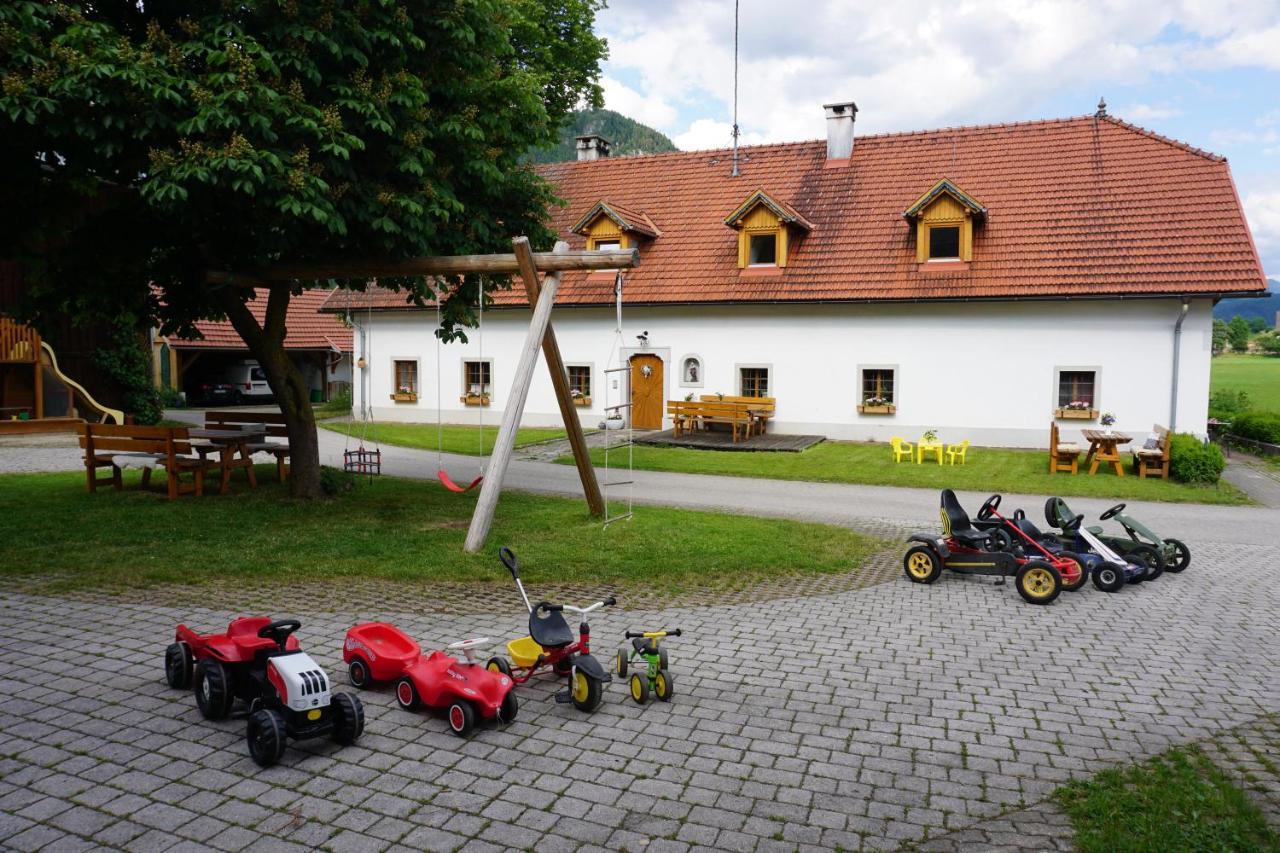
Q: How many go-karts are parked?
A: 3